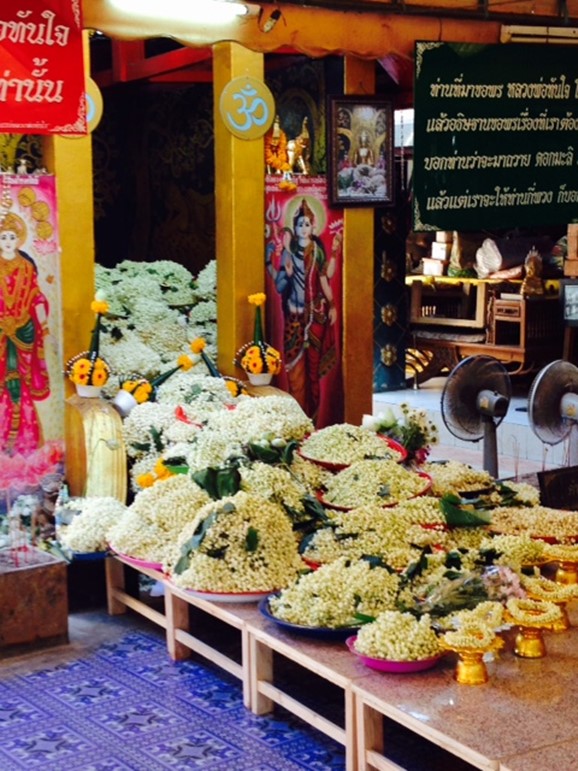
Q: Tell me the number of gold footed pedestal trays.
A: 4